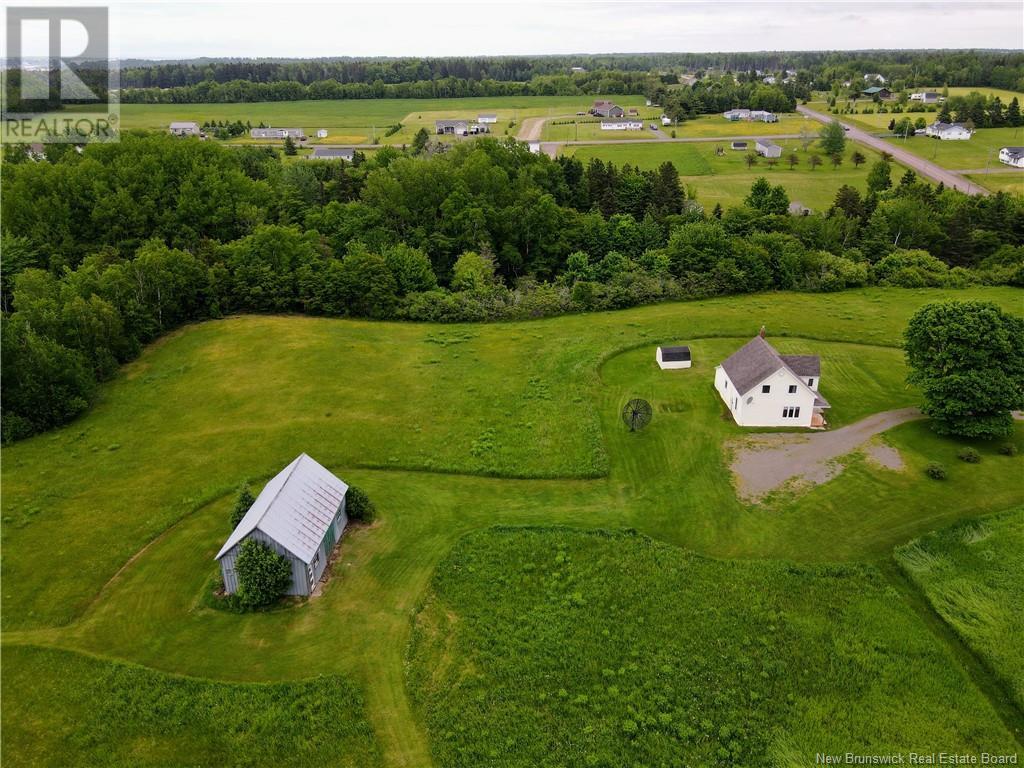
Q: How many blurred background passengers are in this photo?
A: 0